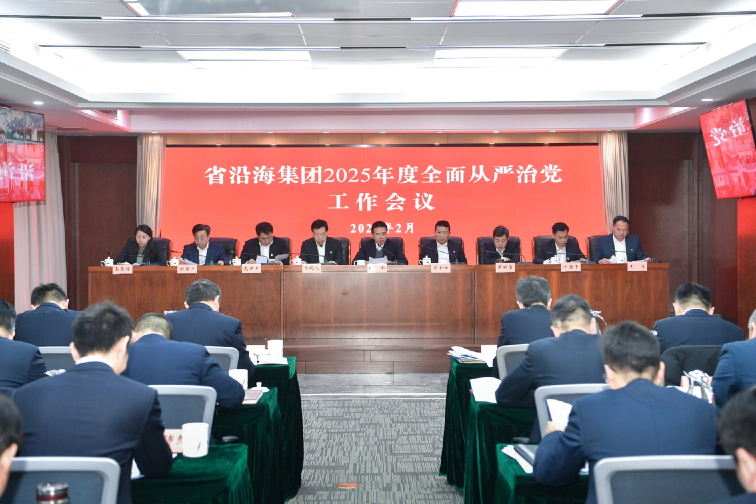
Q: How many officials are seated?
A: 9